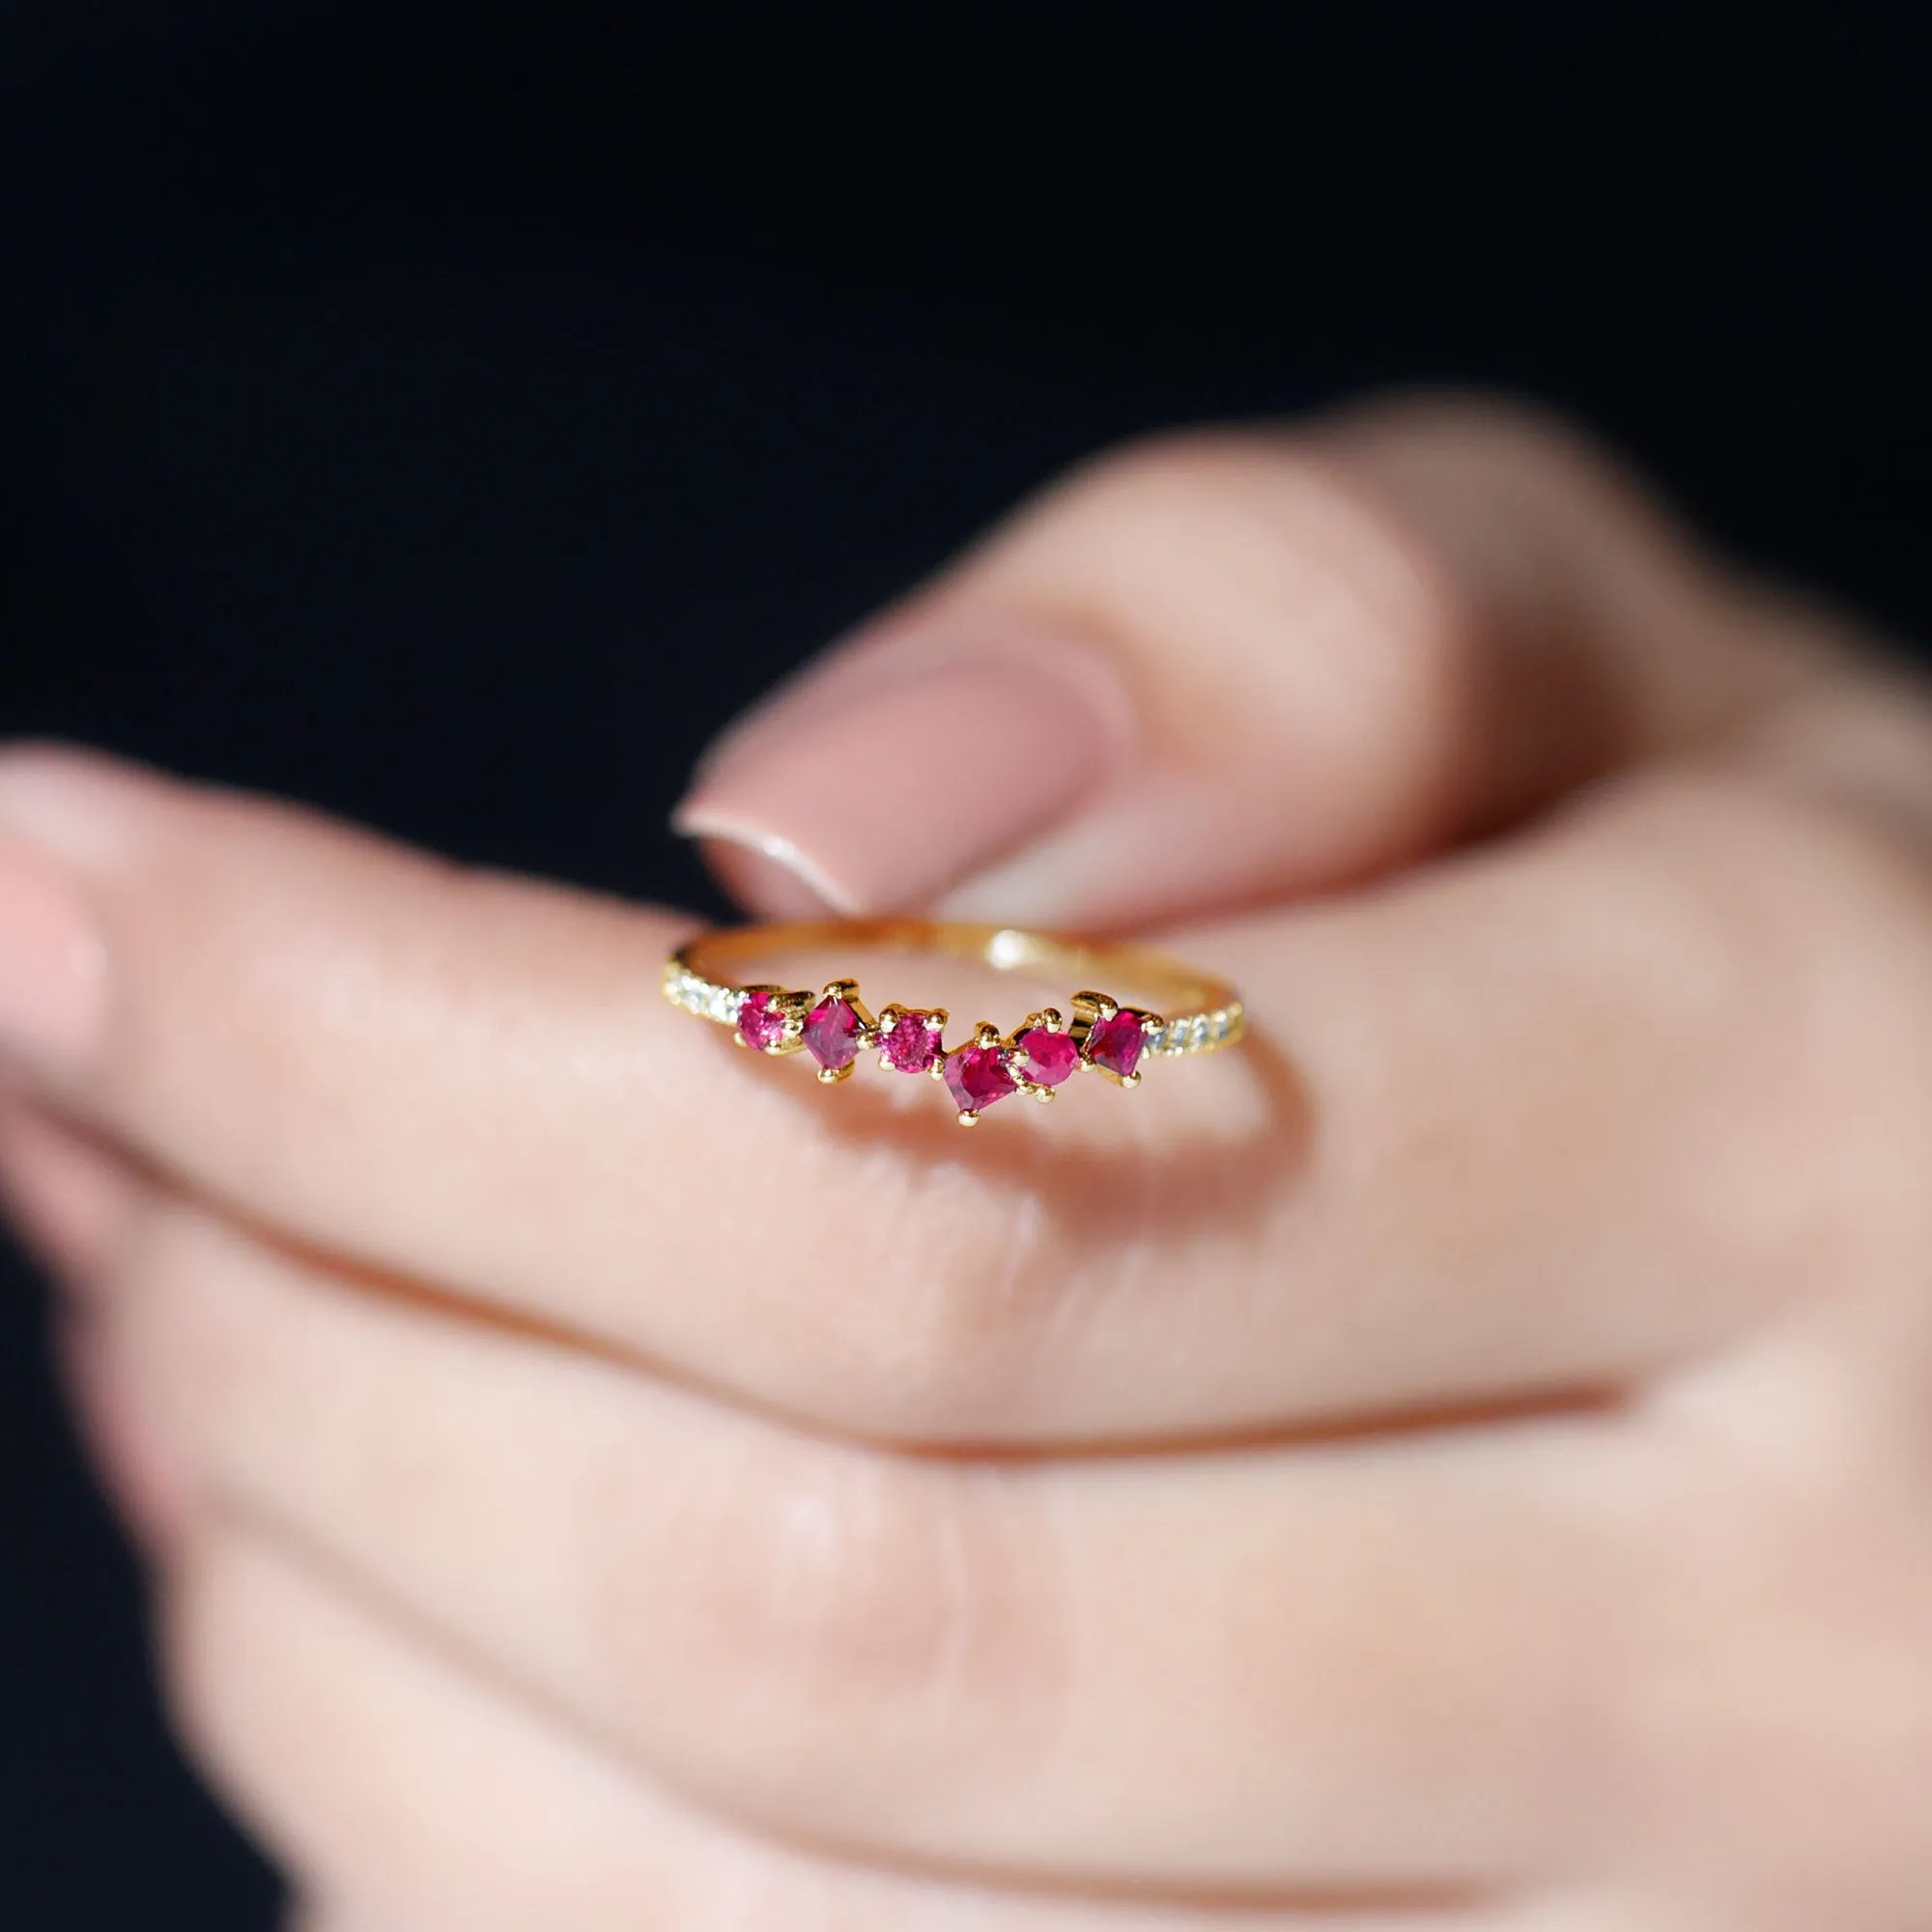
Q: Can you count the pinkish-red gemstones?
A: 6